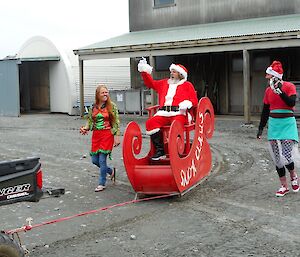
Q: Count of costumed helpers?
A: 2